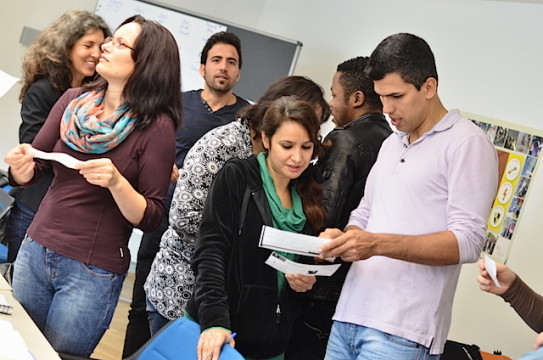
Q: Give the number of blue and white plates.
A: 0